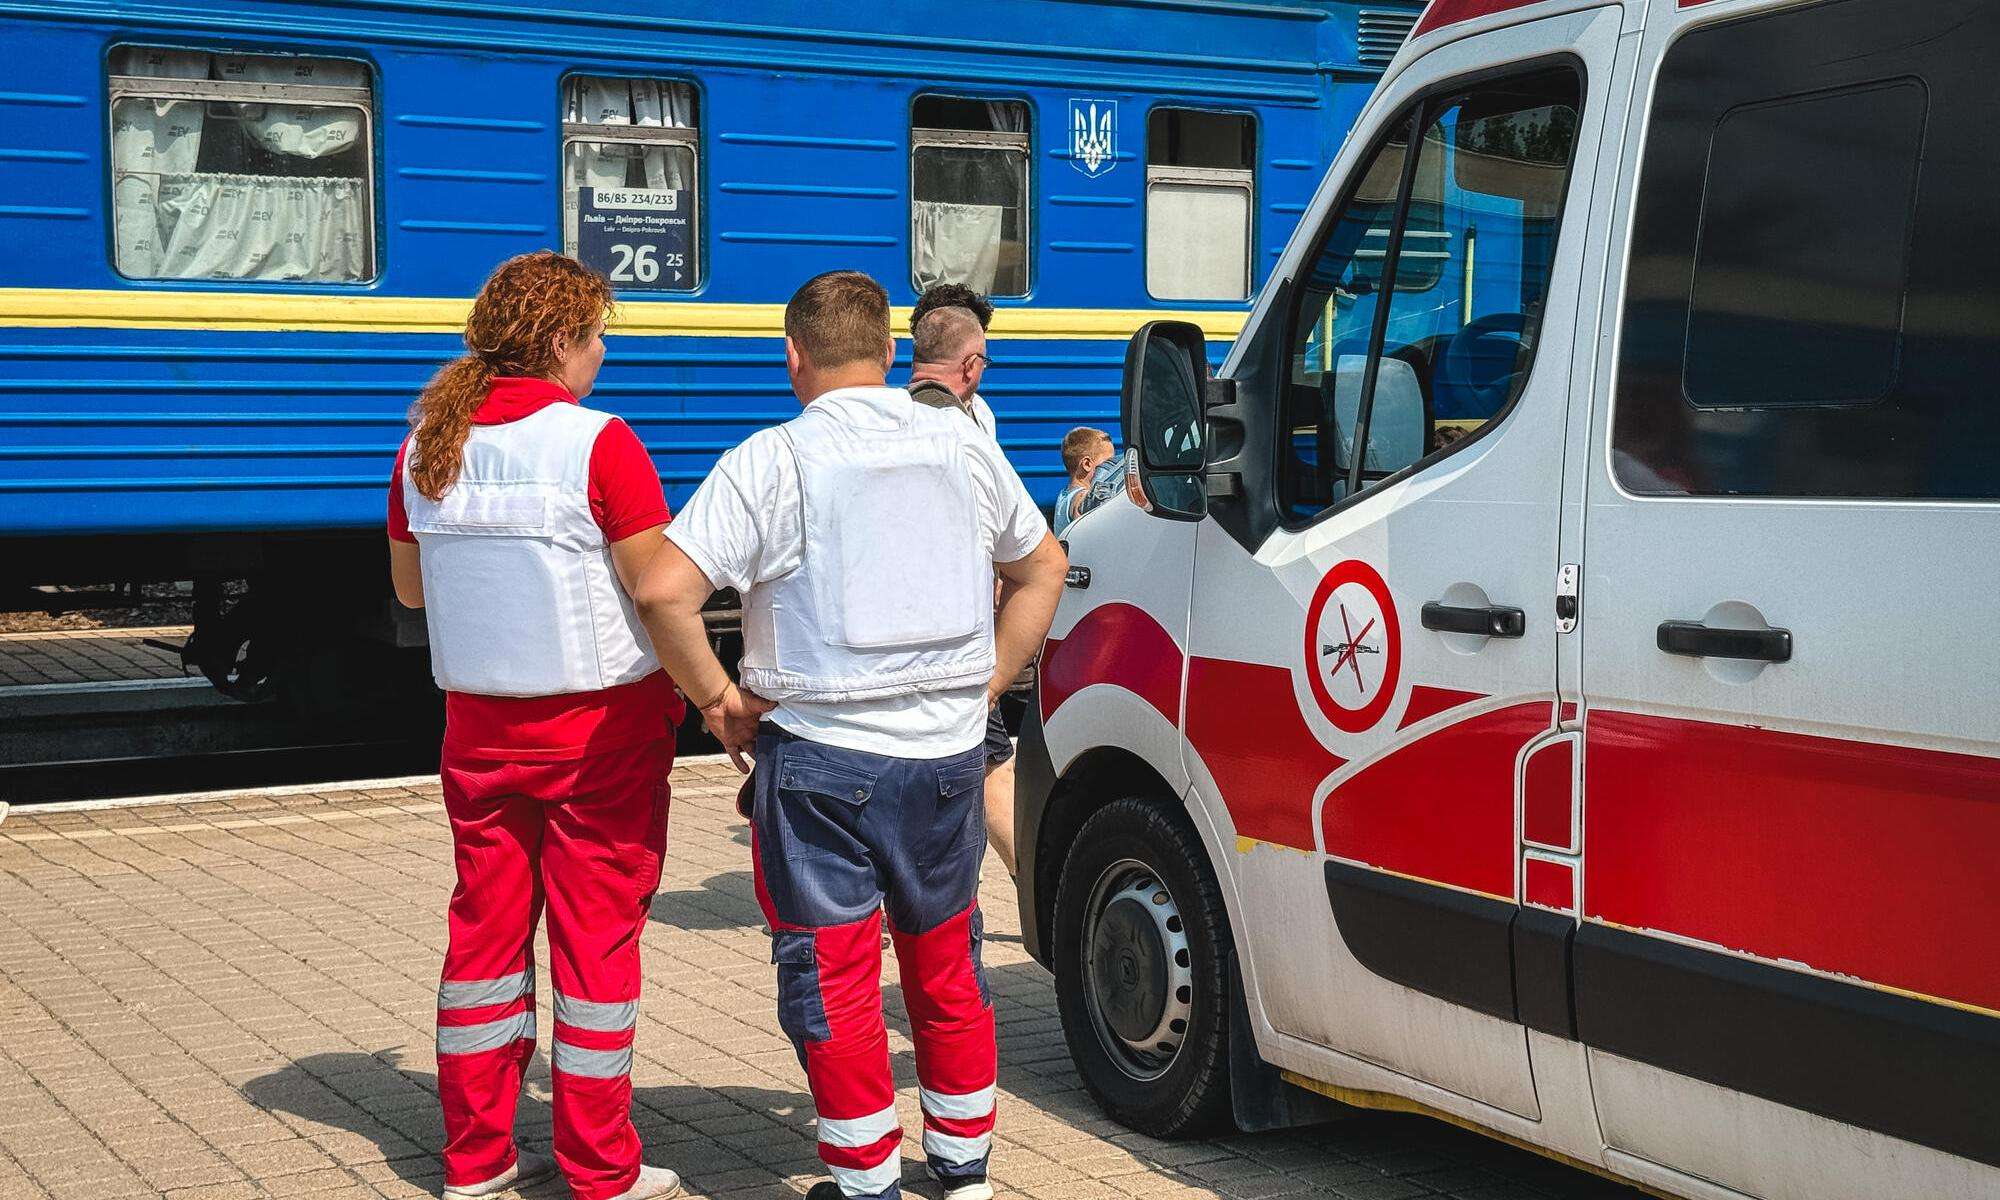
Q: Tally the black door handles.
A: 2